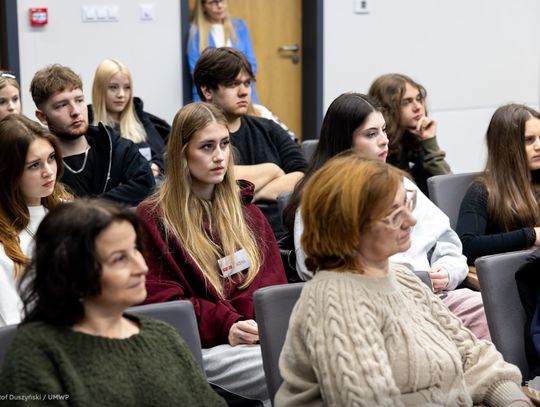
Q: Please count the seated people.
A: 11